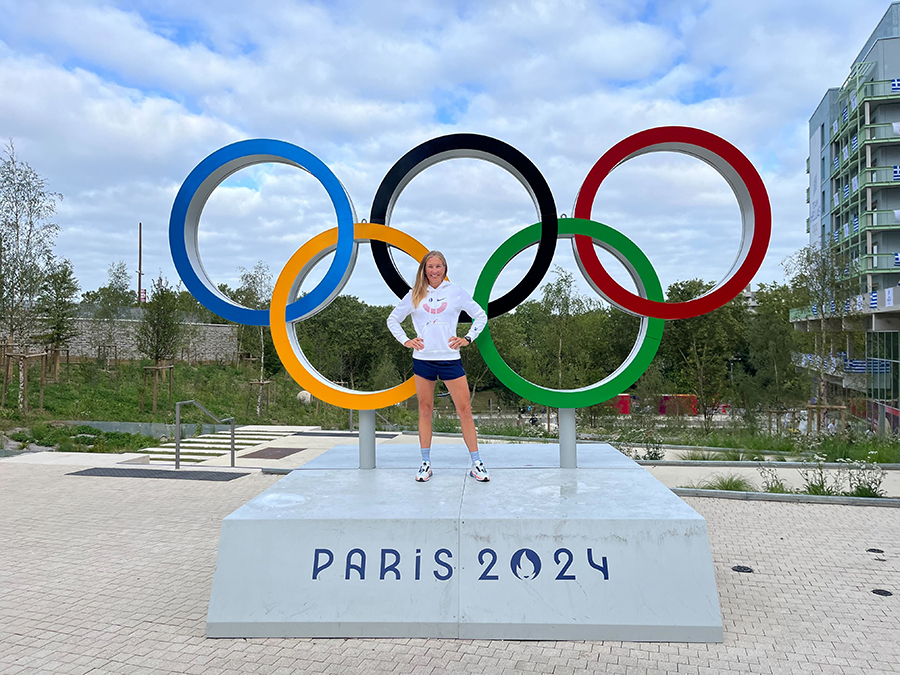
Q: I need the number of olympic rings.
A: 5